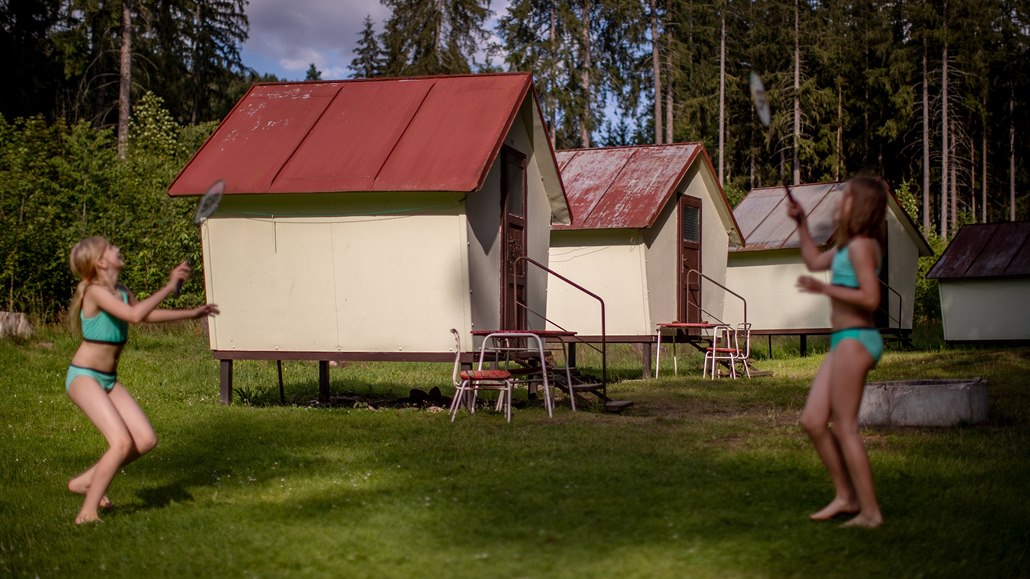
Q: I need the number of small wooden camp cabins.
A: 4